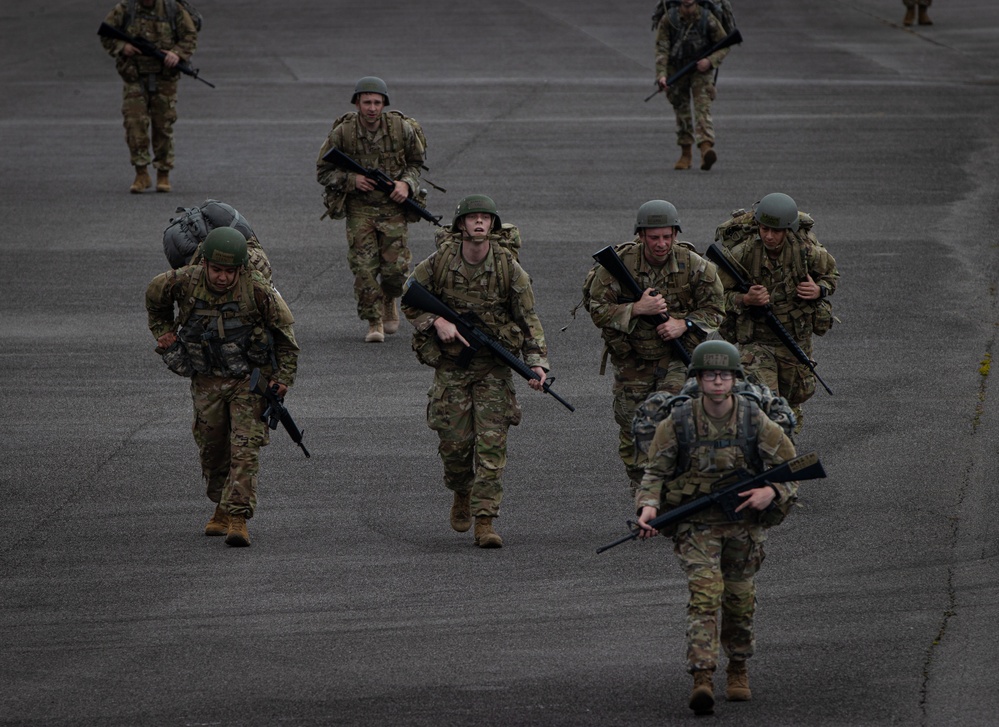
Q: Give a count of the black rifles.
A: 8